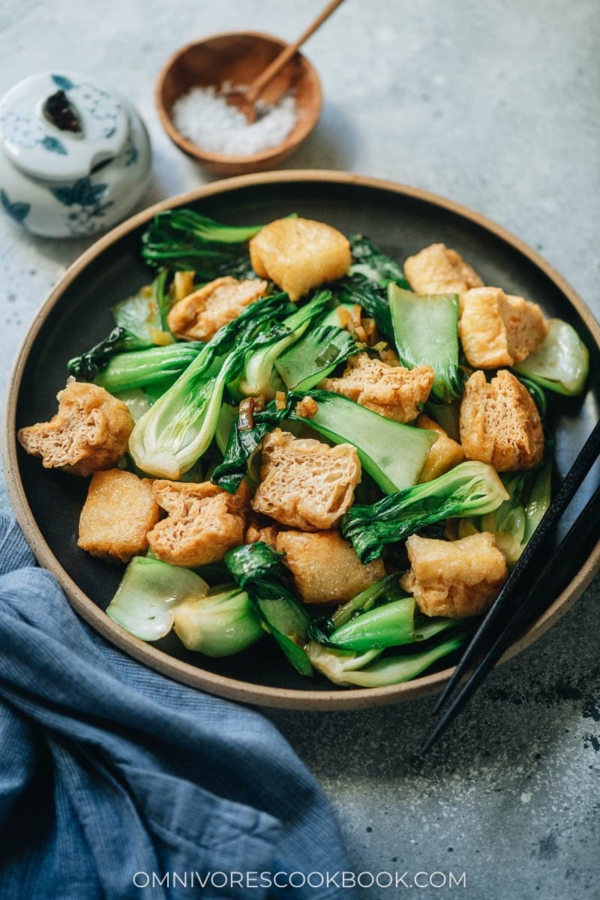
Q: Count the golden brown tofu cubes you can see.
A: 13